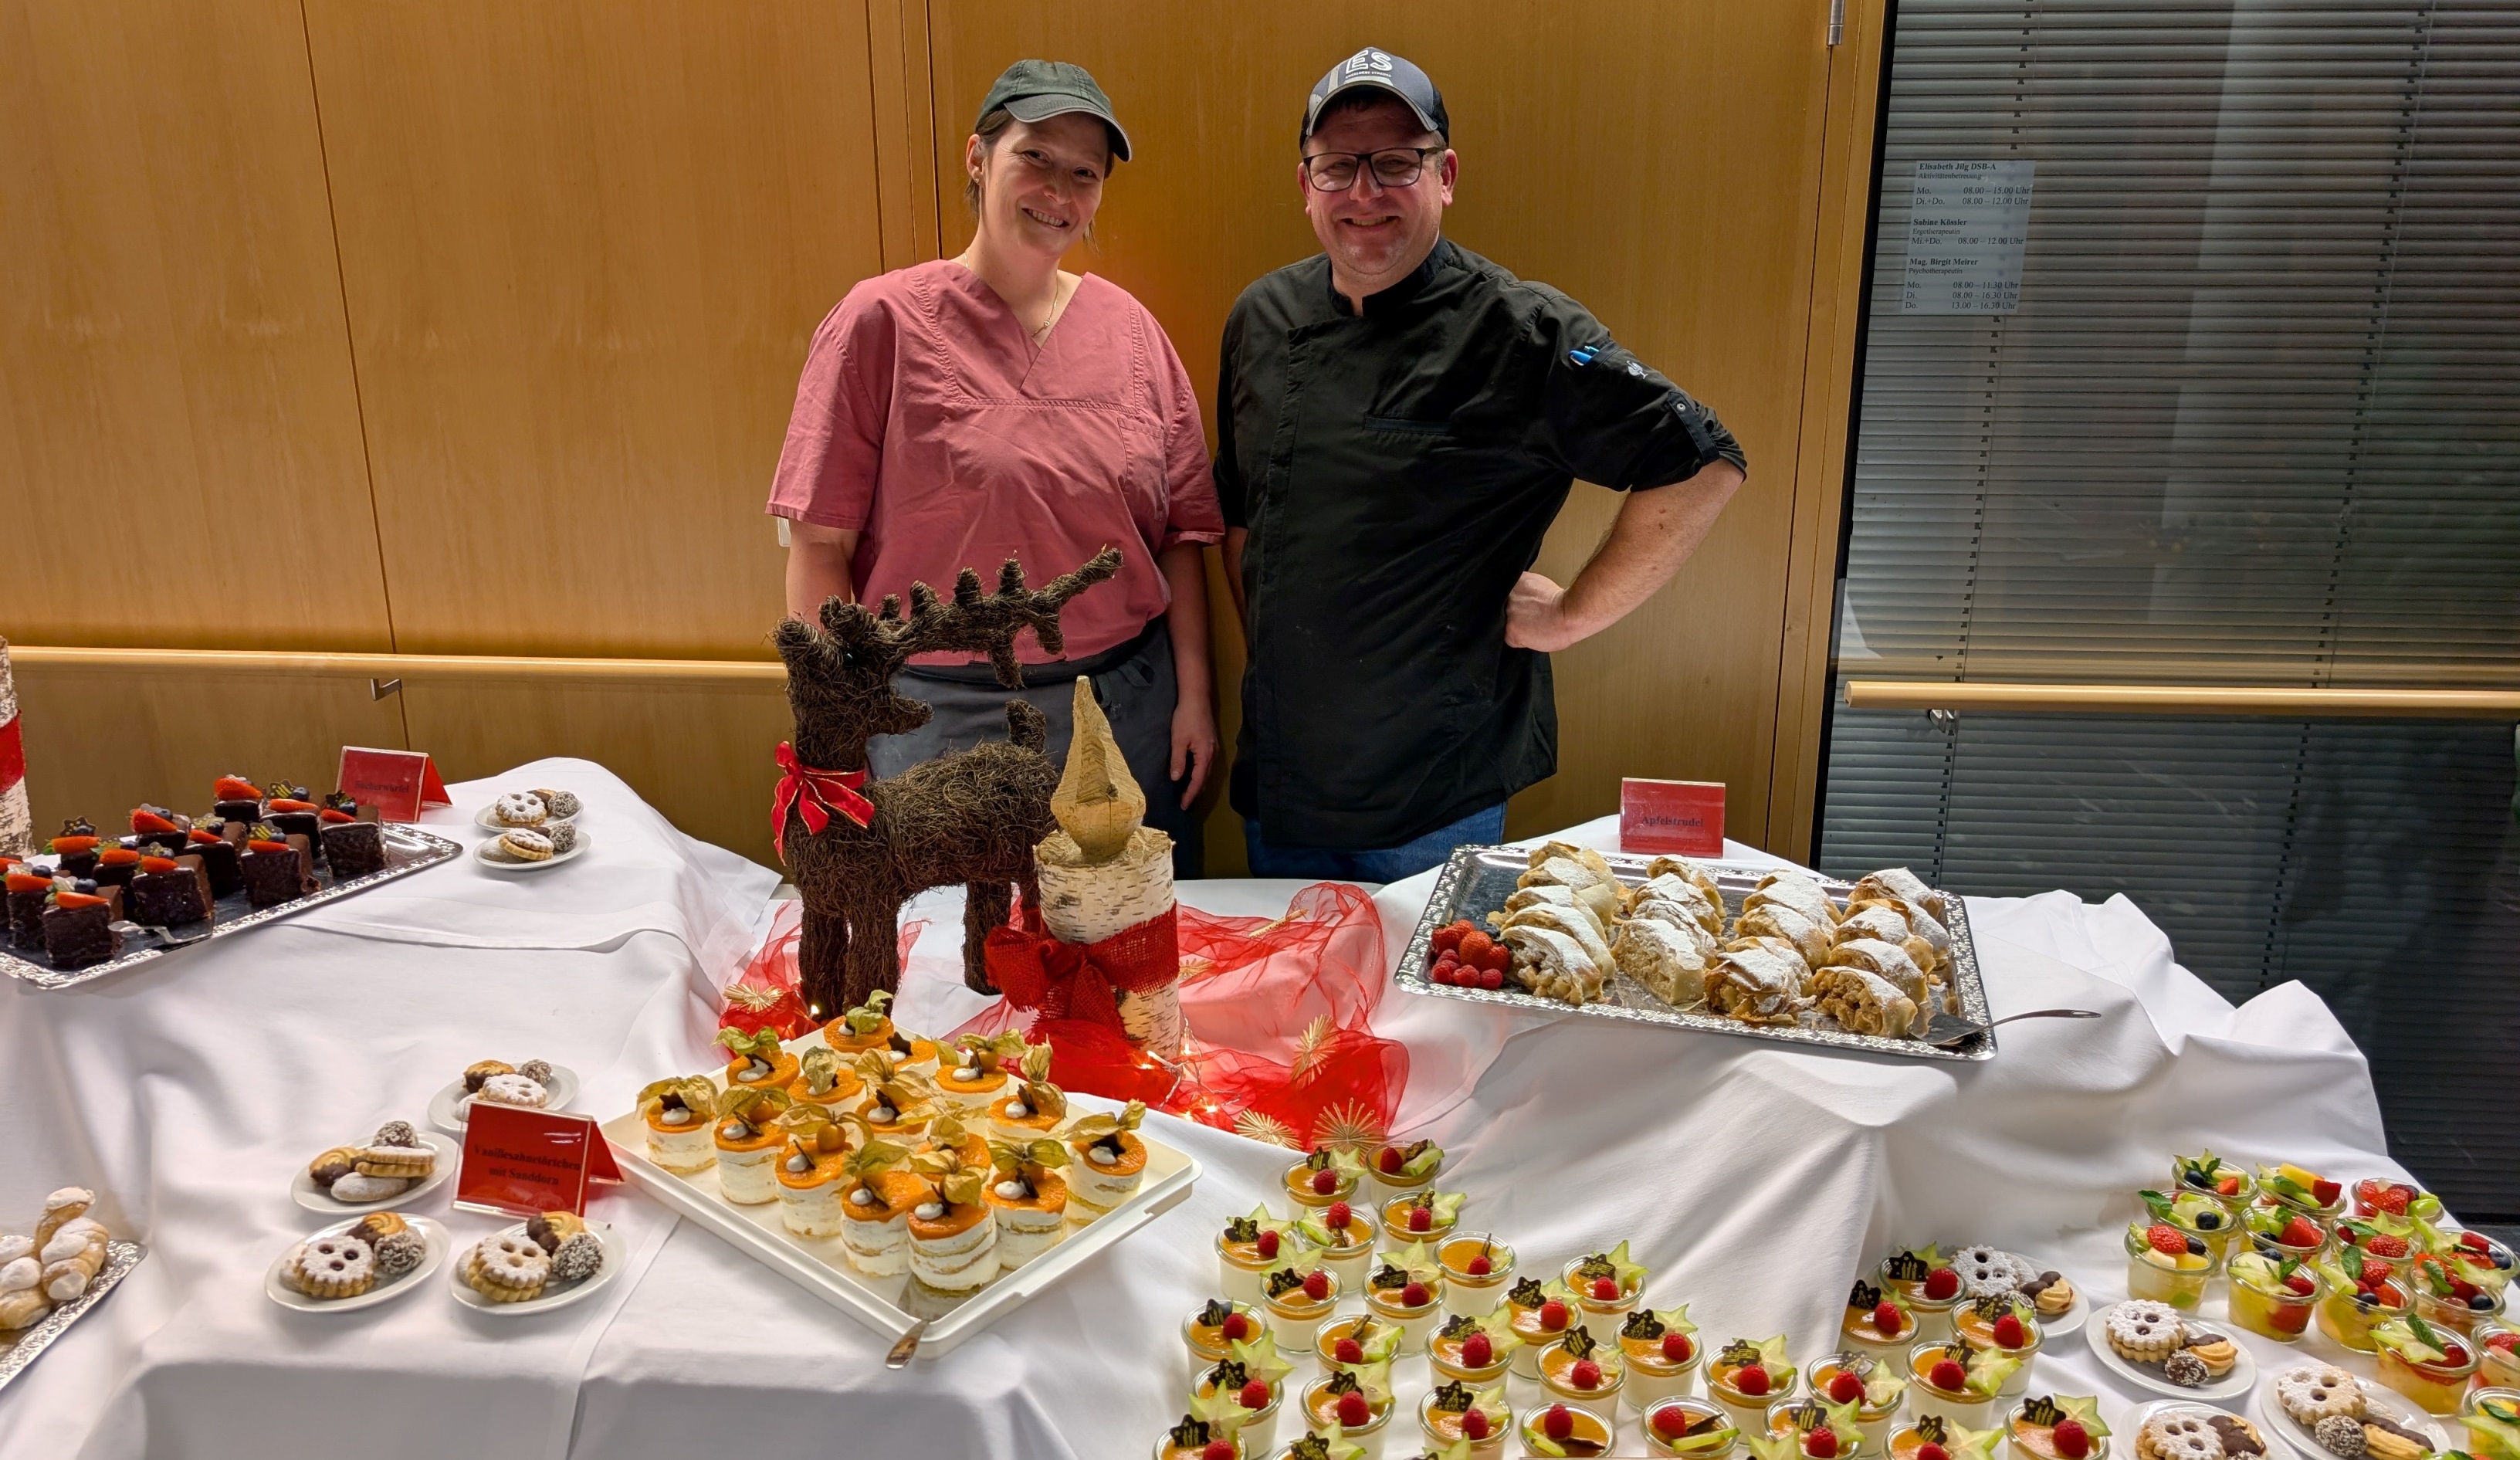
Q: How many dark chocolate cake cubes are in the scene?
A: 12